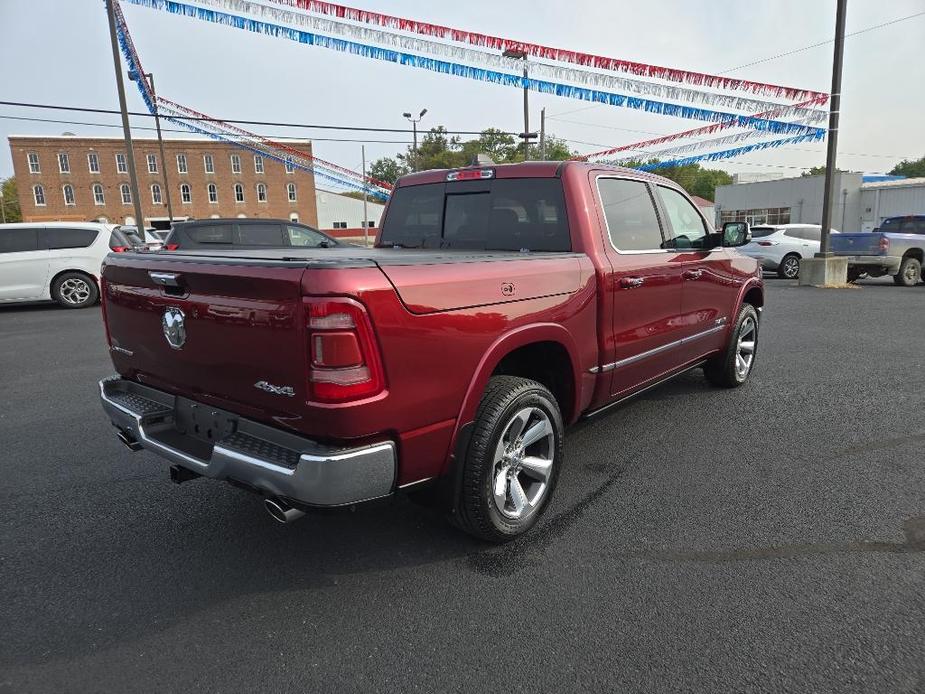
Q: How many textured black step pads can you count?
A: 2